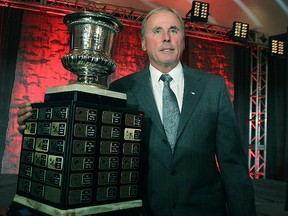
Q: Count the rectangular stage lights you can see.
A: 3